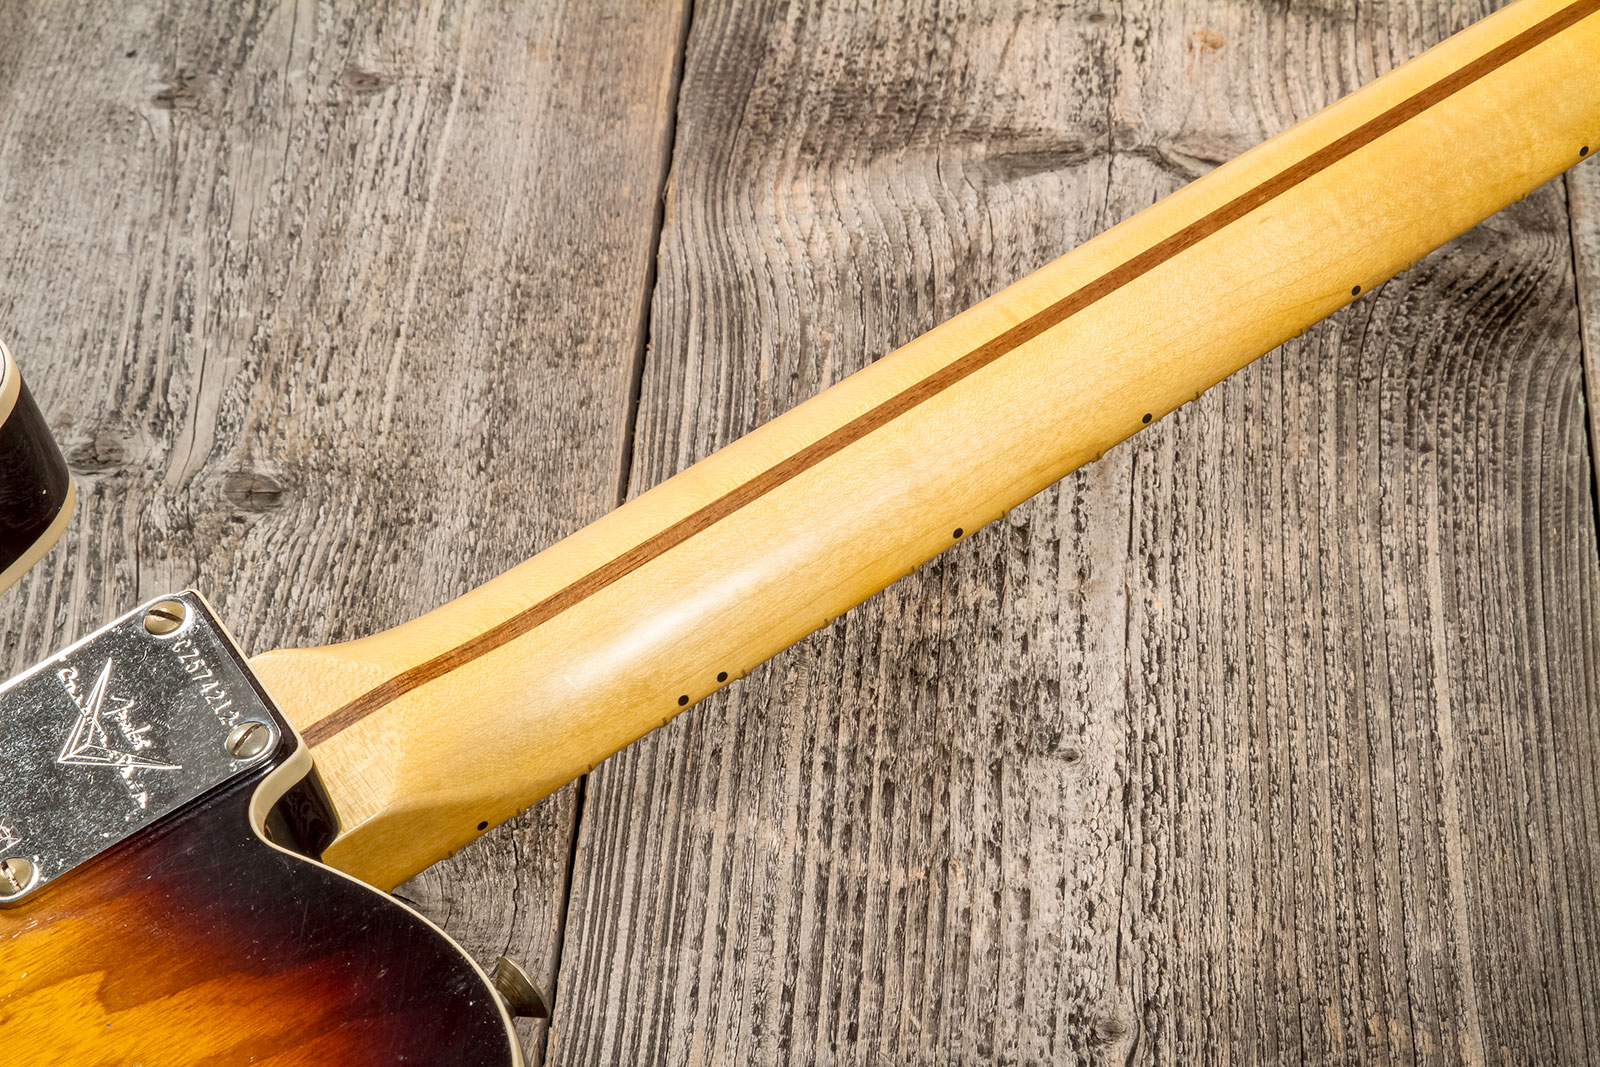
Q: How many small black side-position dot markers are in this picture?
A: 7